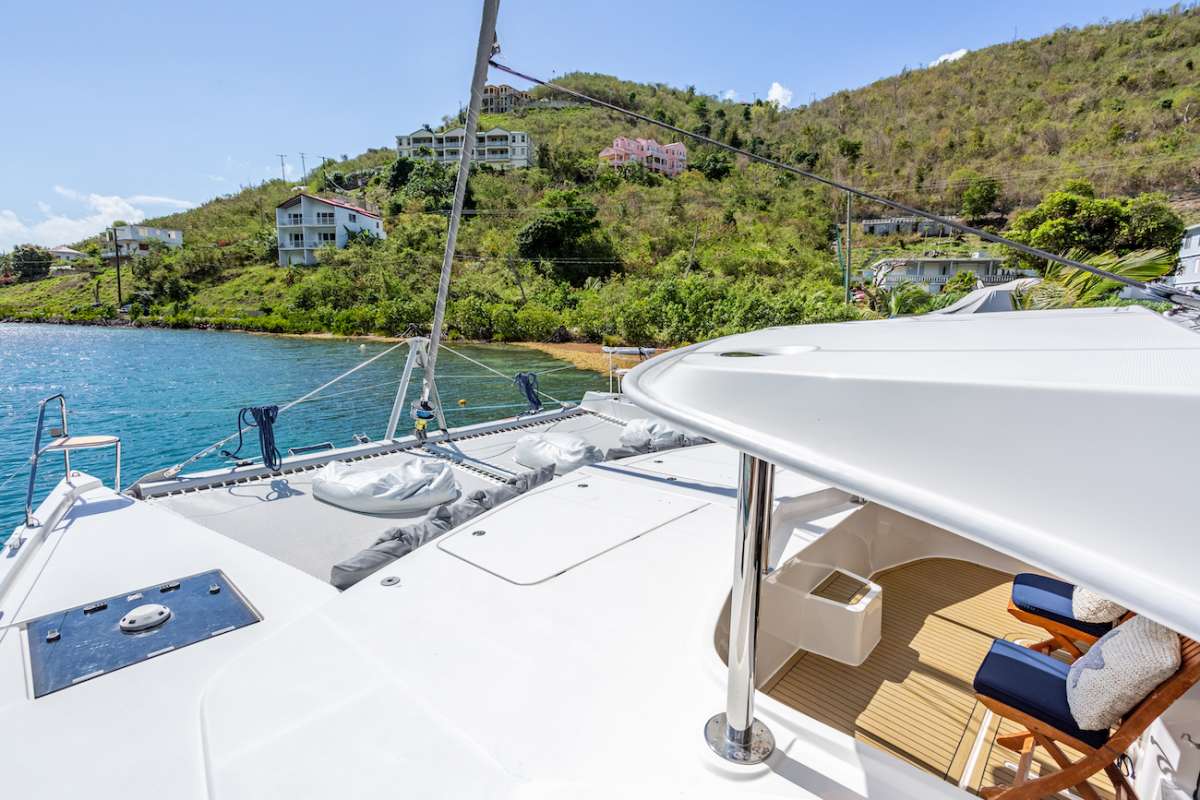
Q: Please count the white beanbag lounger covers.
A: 3